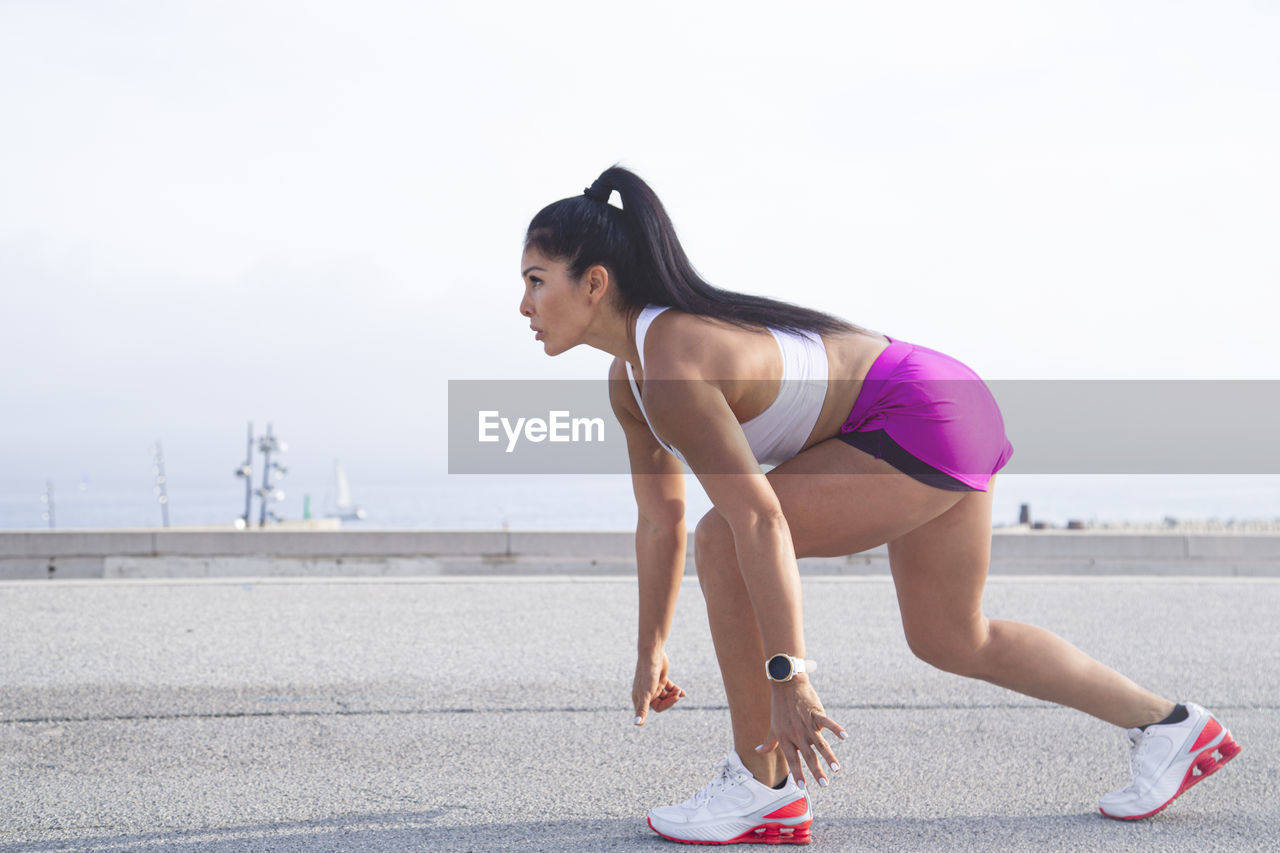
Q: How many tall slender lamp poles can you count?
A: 4